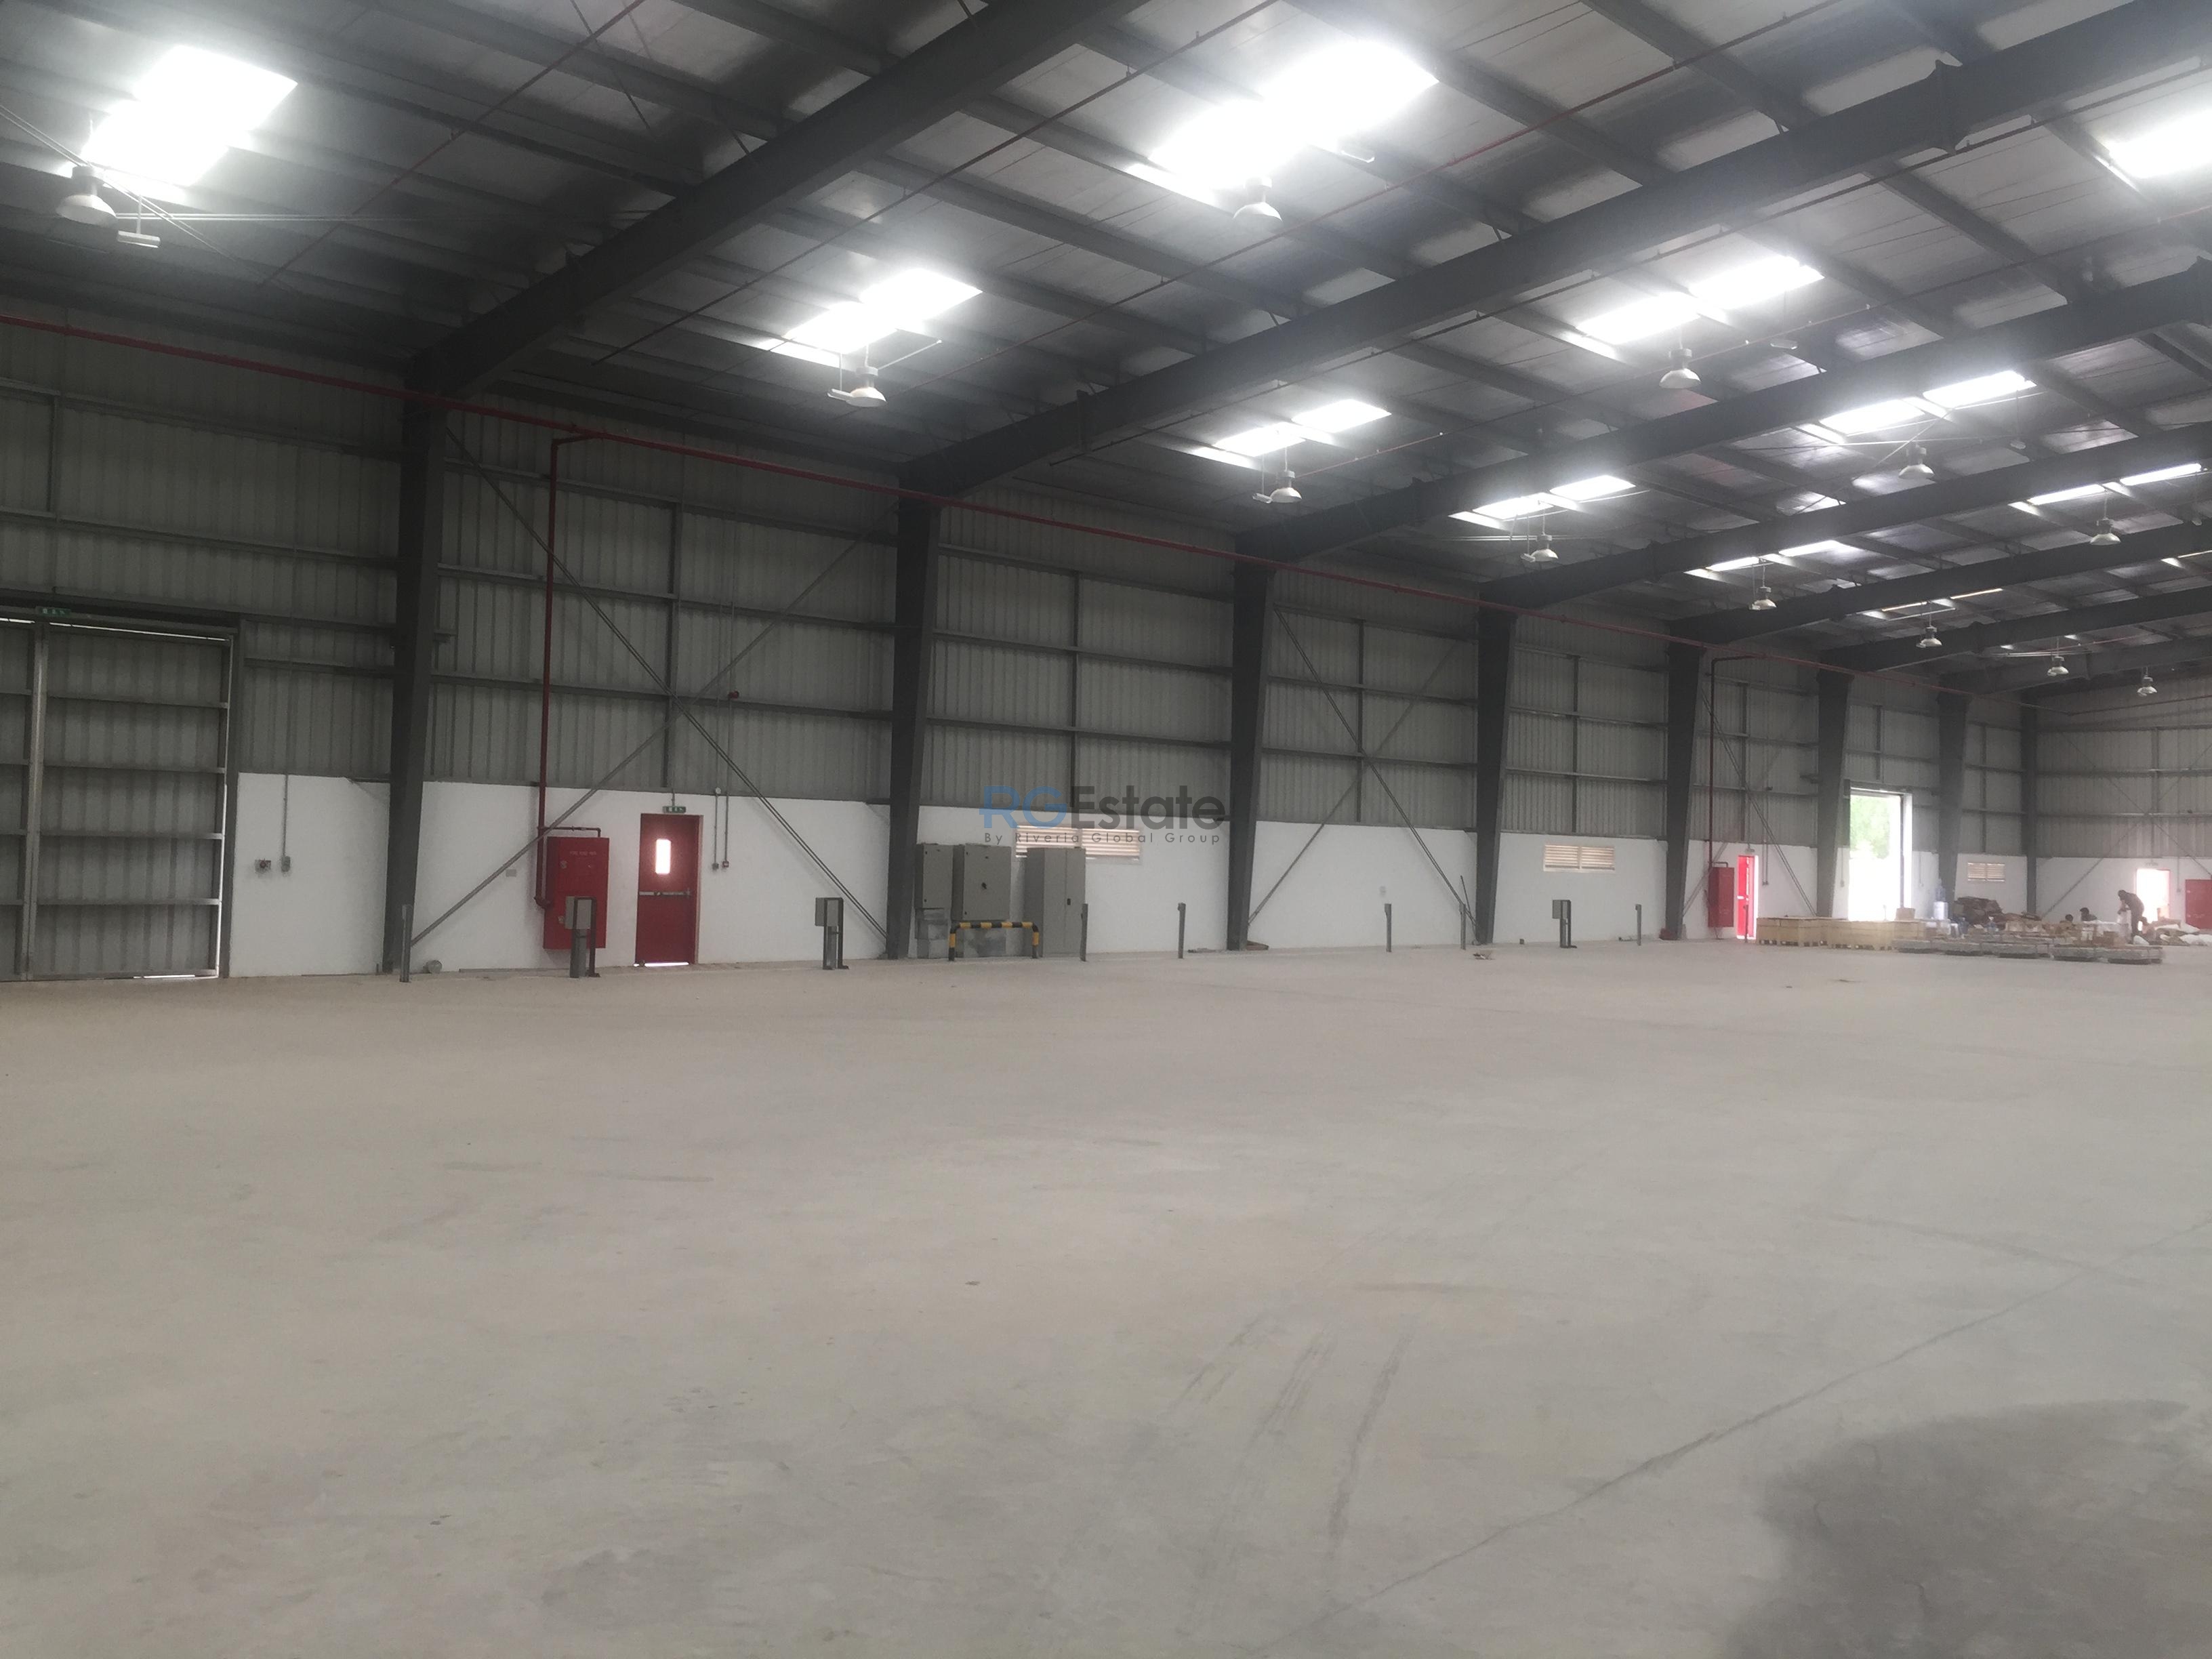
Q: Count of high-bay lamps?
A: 12